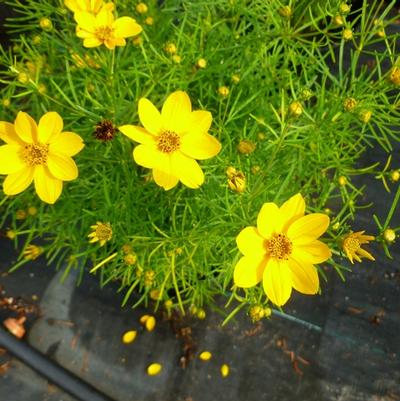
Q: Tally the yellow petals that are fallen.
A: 6